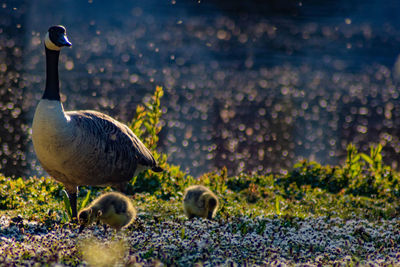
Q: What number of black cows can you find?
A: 0